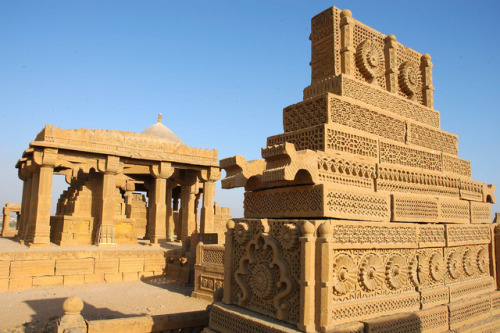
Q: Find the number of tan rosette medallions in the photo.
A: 13